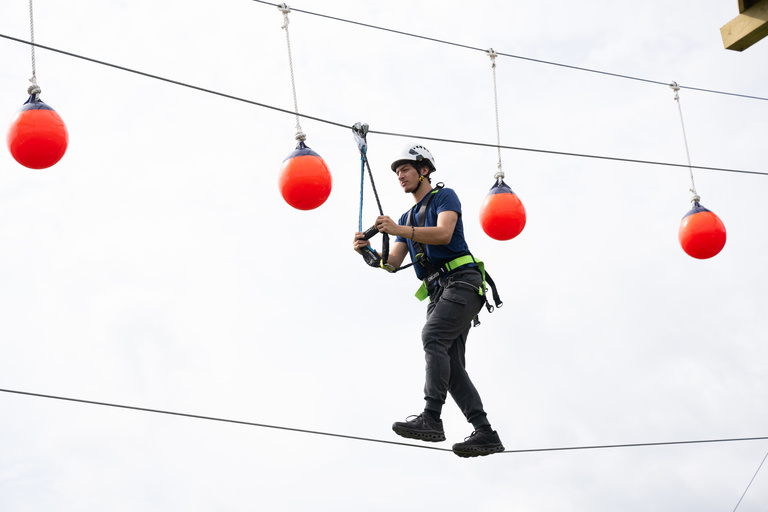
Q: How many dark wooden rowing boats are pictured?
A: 0